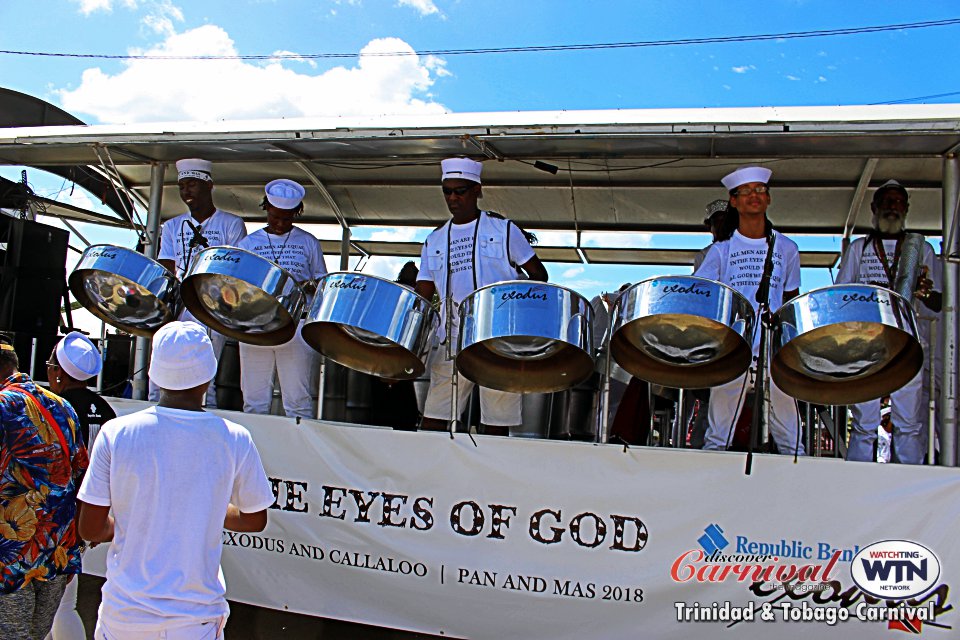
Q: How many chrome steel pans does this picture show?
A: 6